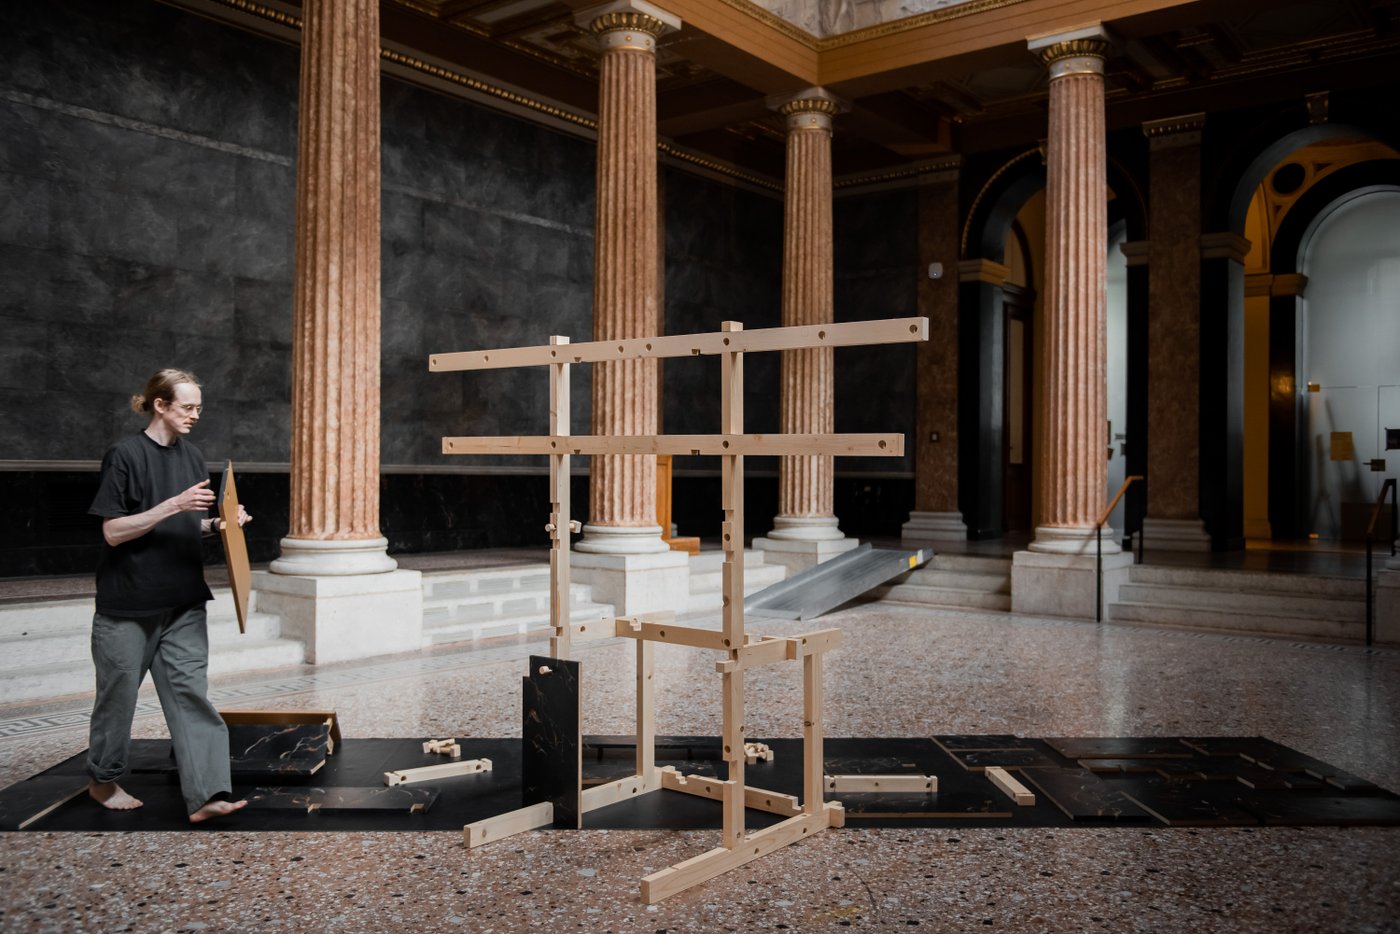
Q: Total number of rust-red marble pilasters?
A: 2